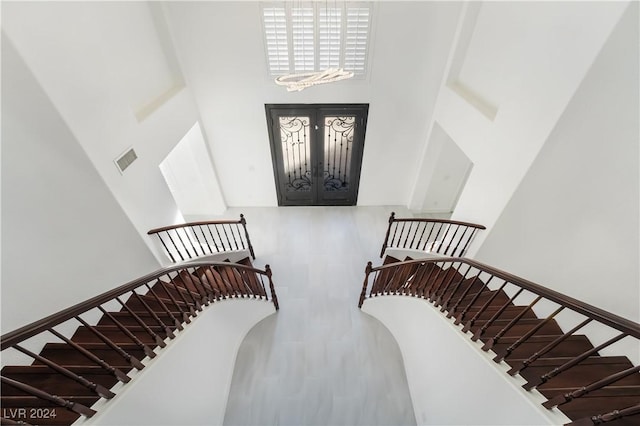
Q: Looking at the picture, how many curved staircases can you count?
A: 2